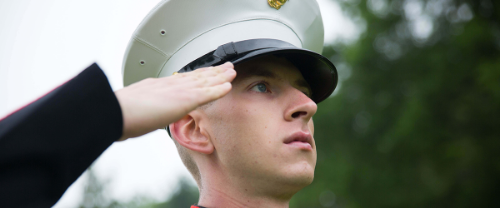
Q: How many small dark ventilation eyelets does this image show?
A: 2